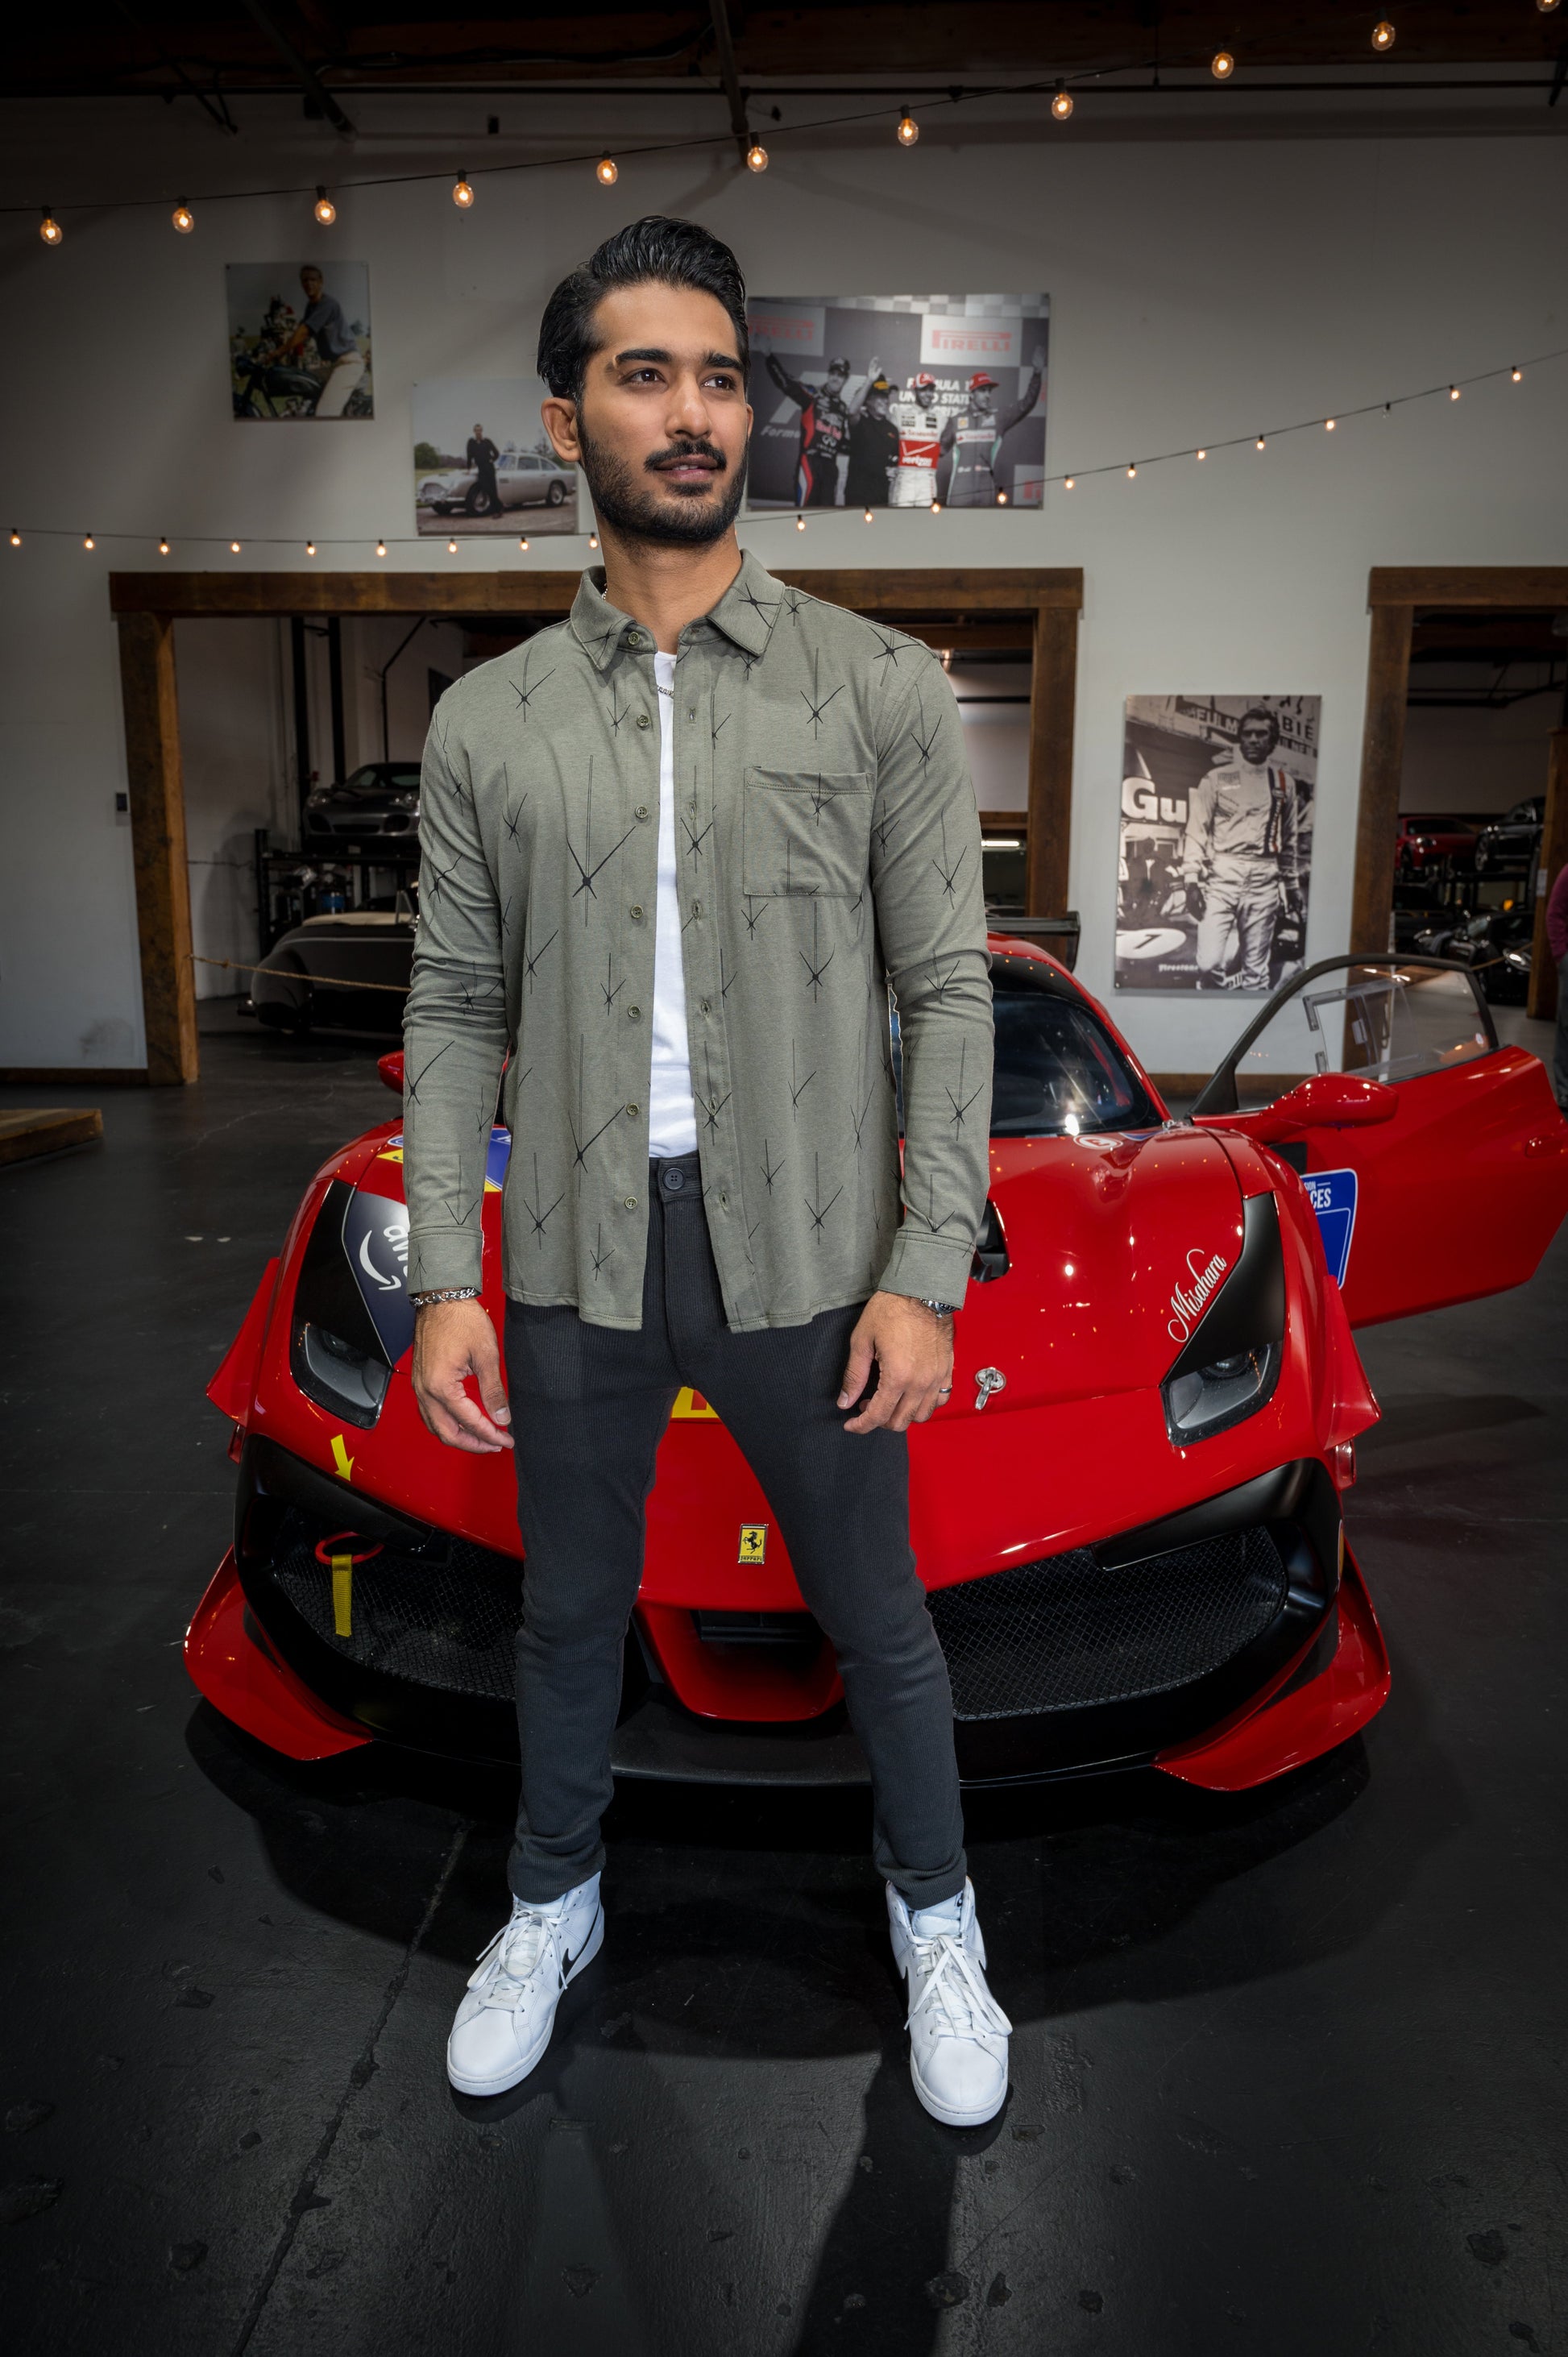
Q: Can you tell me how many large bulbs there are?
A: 11